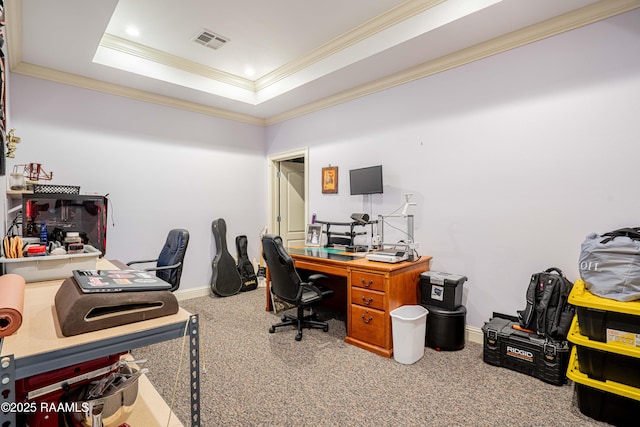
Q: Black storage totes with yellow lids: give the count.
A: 3